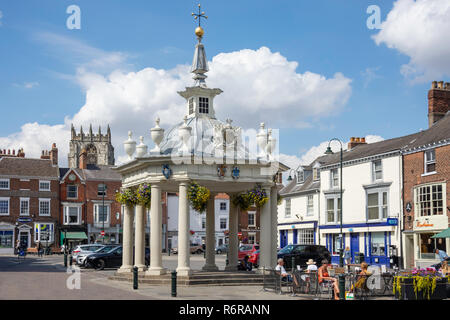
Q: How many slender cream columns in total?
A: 8